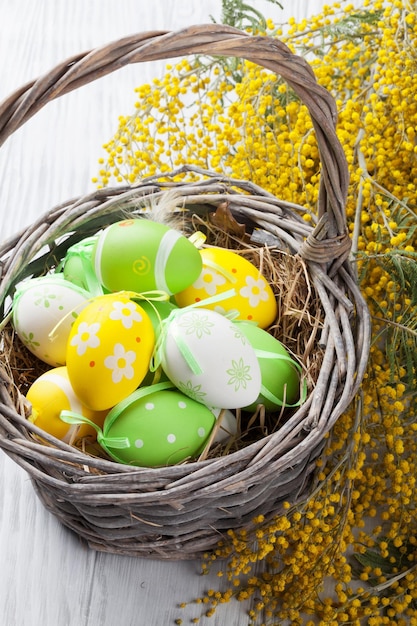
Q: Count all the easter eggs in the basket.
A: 11